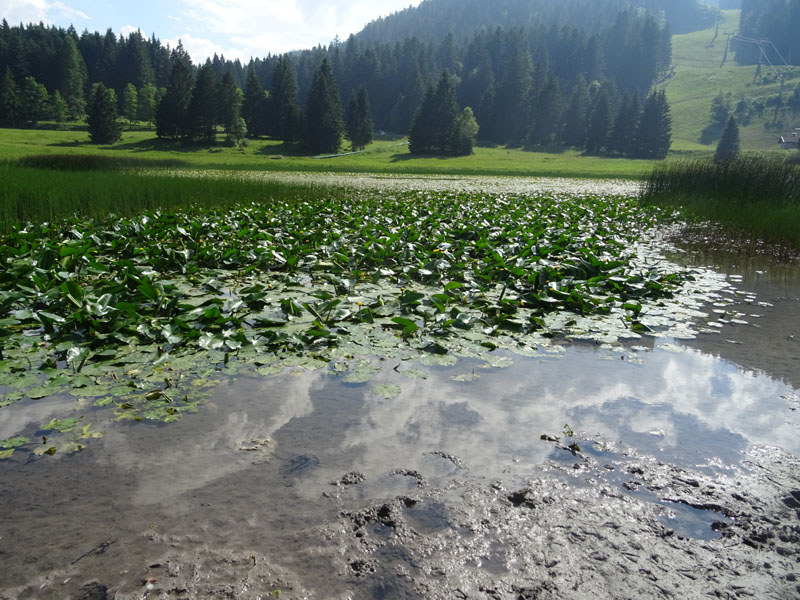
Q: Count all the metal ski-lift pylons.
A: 4